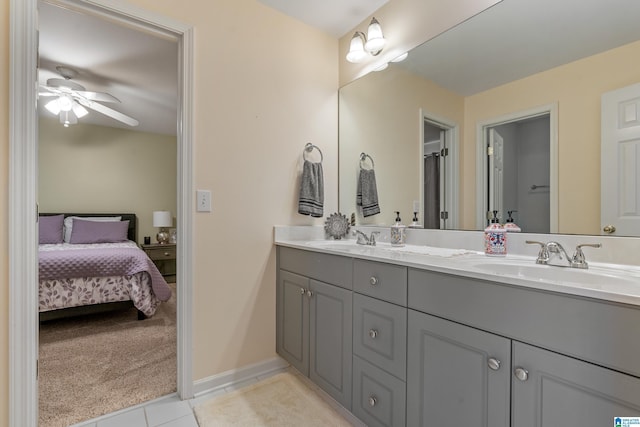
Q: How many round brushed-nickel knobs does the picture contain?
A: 7